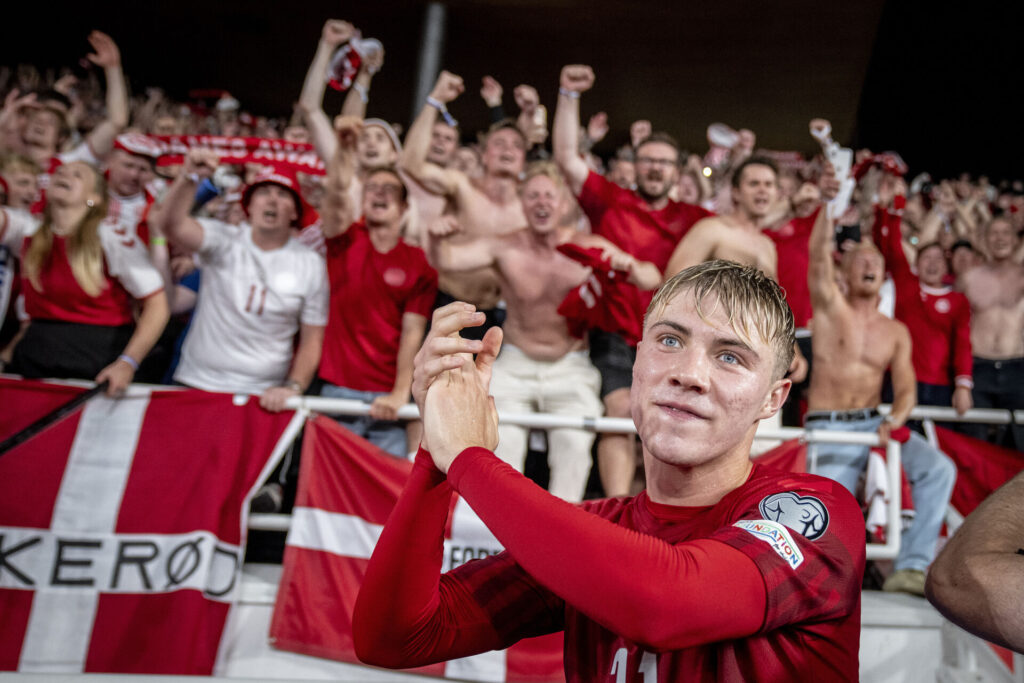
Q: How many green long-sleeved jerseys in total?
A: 0